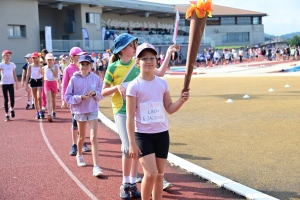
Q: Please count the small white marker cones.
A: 4